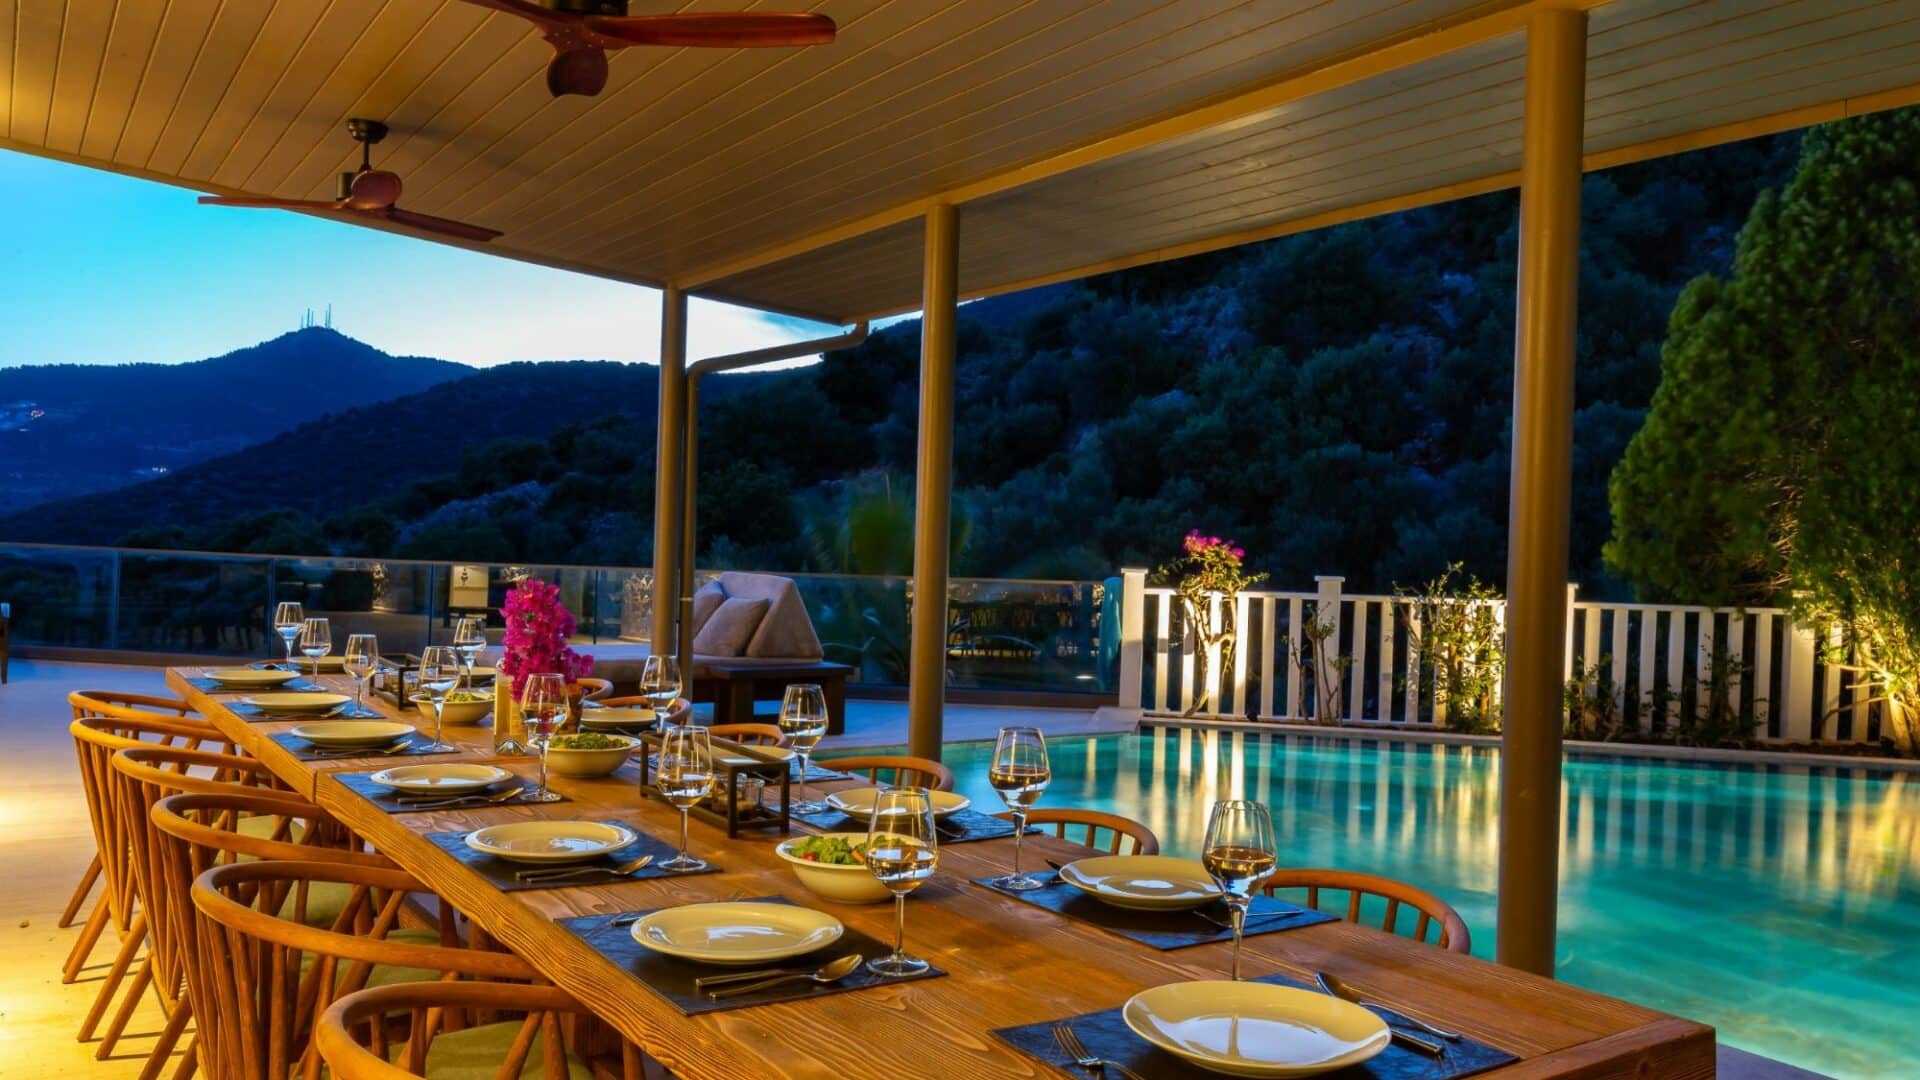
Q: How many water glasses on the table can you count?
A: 12